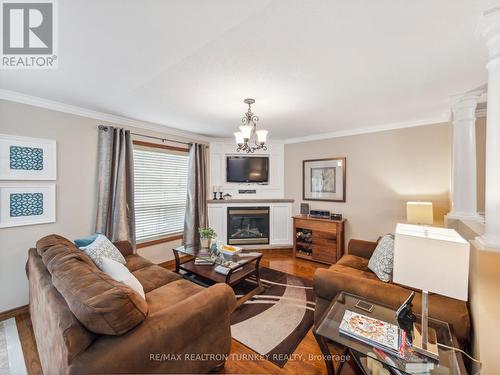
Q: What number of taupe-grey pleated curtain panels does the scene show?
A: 2